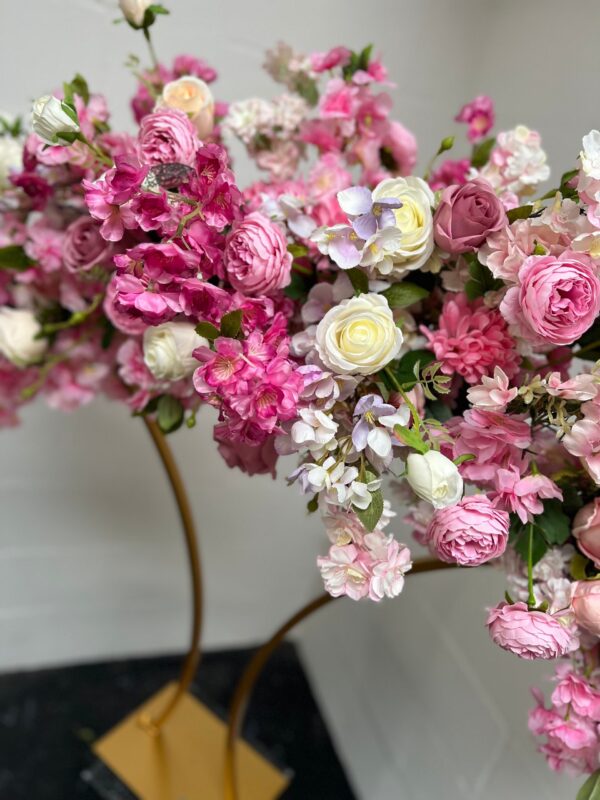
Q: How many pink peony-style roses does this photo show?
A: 5